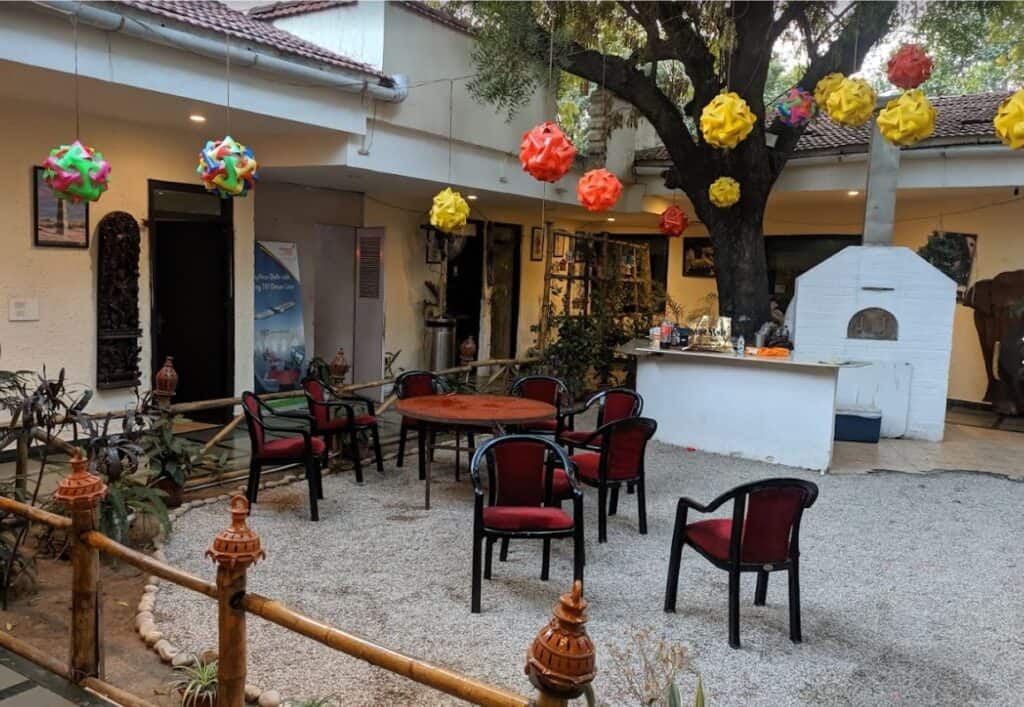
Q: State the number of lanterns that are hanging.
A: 14